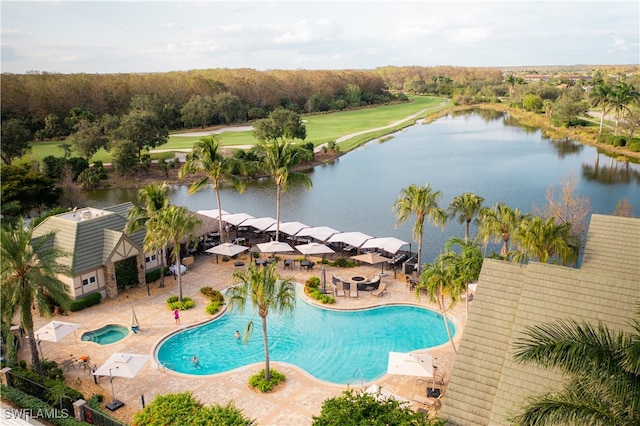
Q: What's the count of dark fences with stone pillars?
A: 1